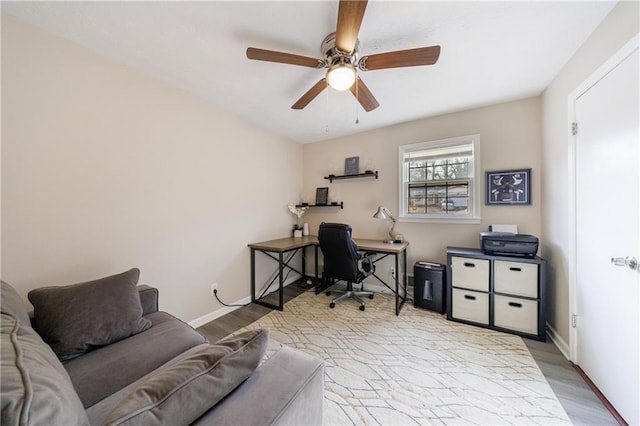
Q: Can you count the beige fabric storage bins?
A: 4